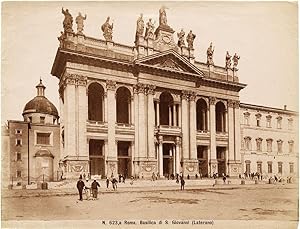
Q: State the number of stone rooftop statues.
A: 11